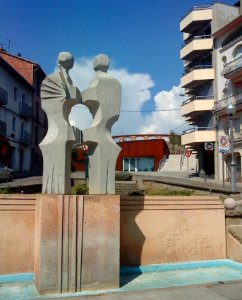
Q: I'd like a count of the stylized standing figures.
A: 2